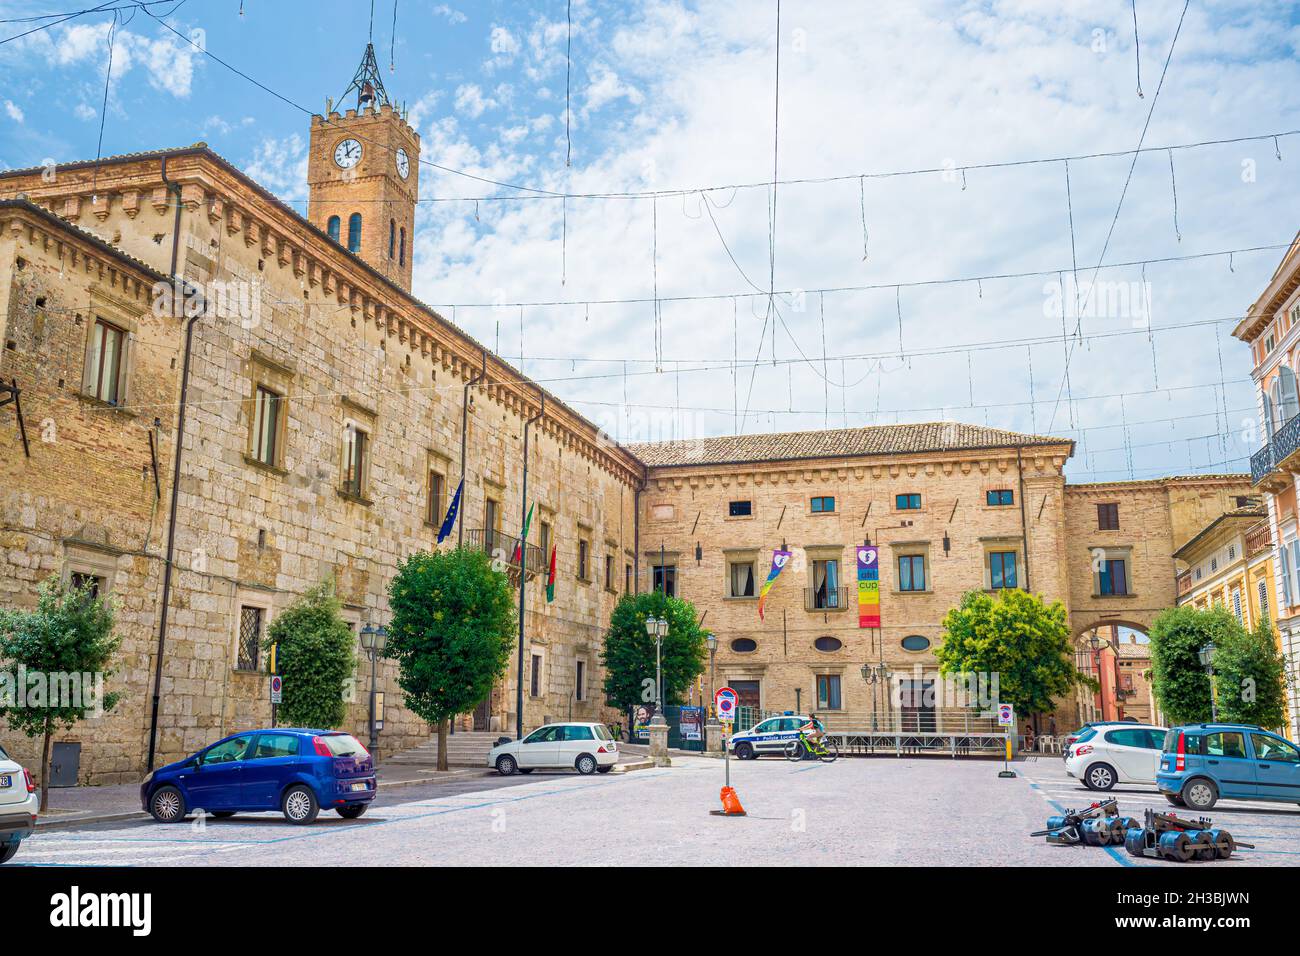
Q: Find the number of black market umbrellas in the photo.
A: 0